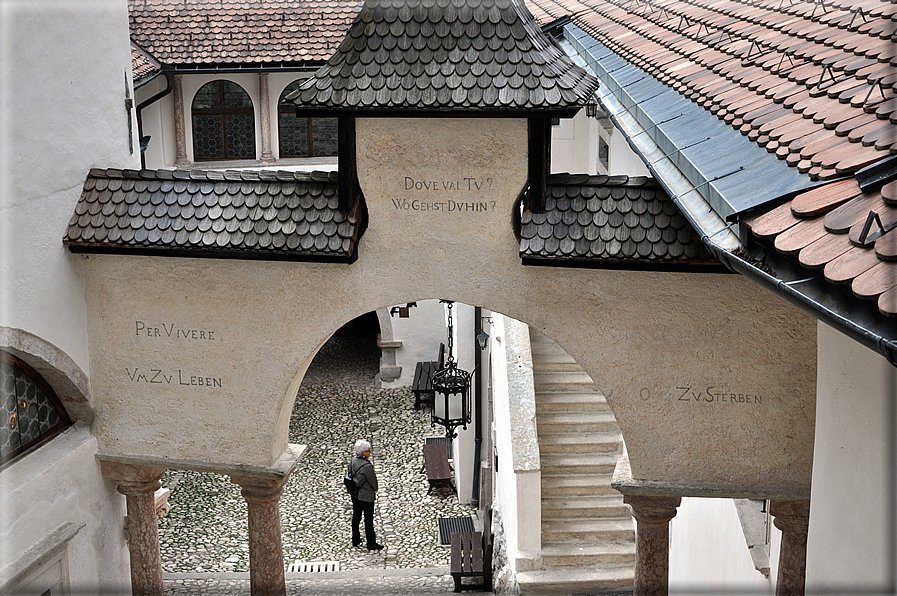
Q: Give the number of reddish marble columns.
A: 6